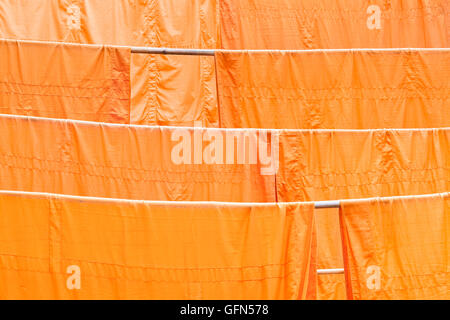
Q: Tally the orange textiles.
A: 8